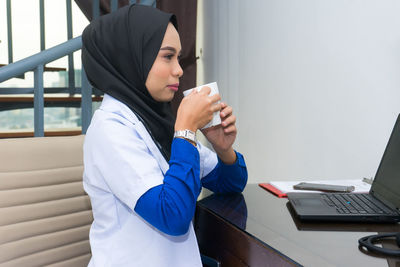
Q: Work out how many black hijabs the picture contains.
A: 1